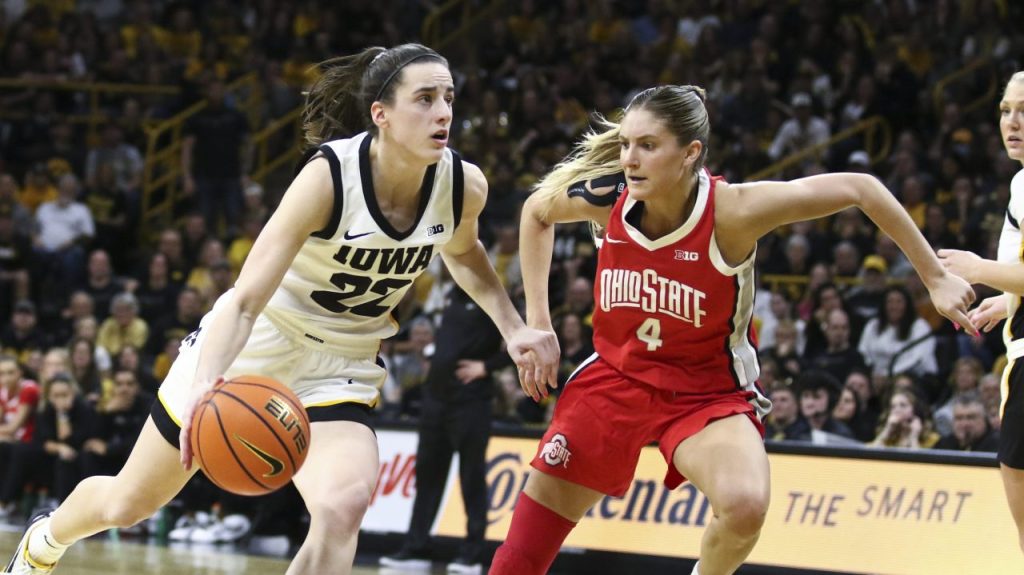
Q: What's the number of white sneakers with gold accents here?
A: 1